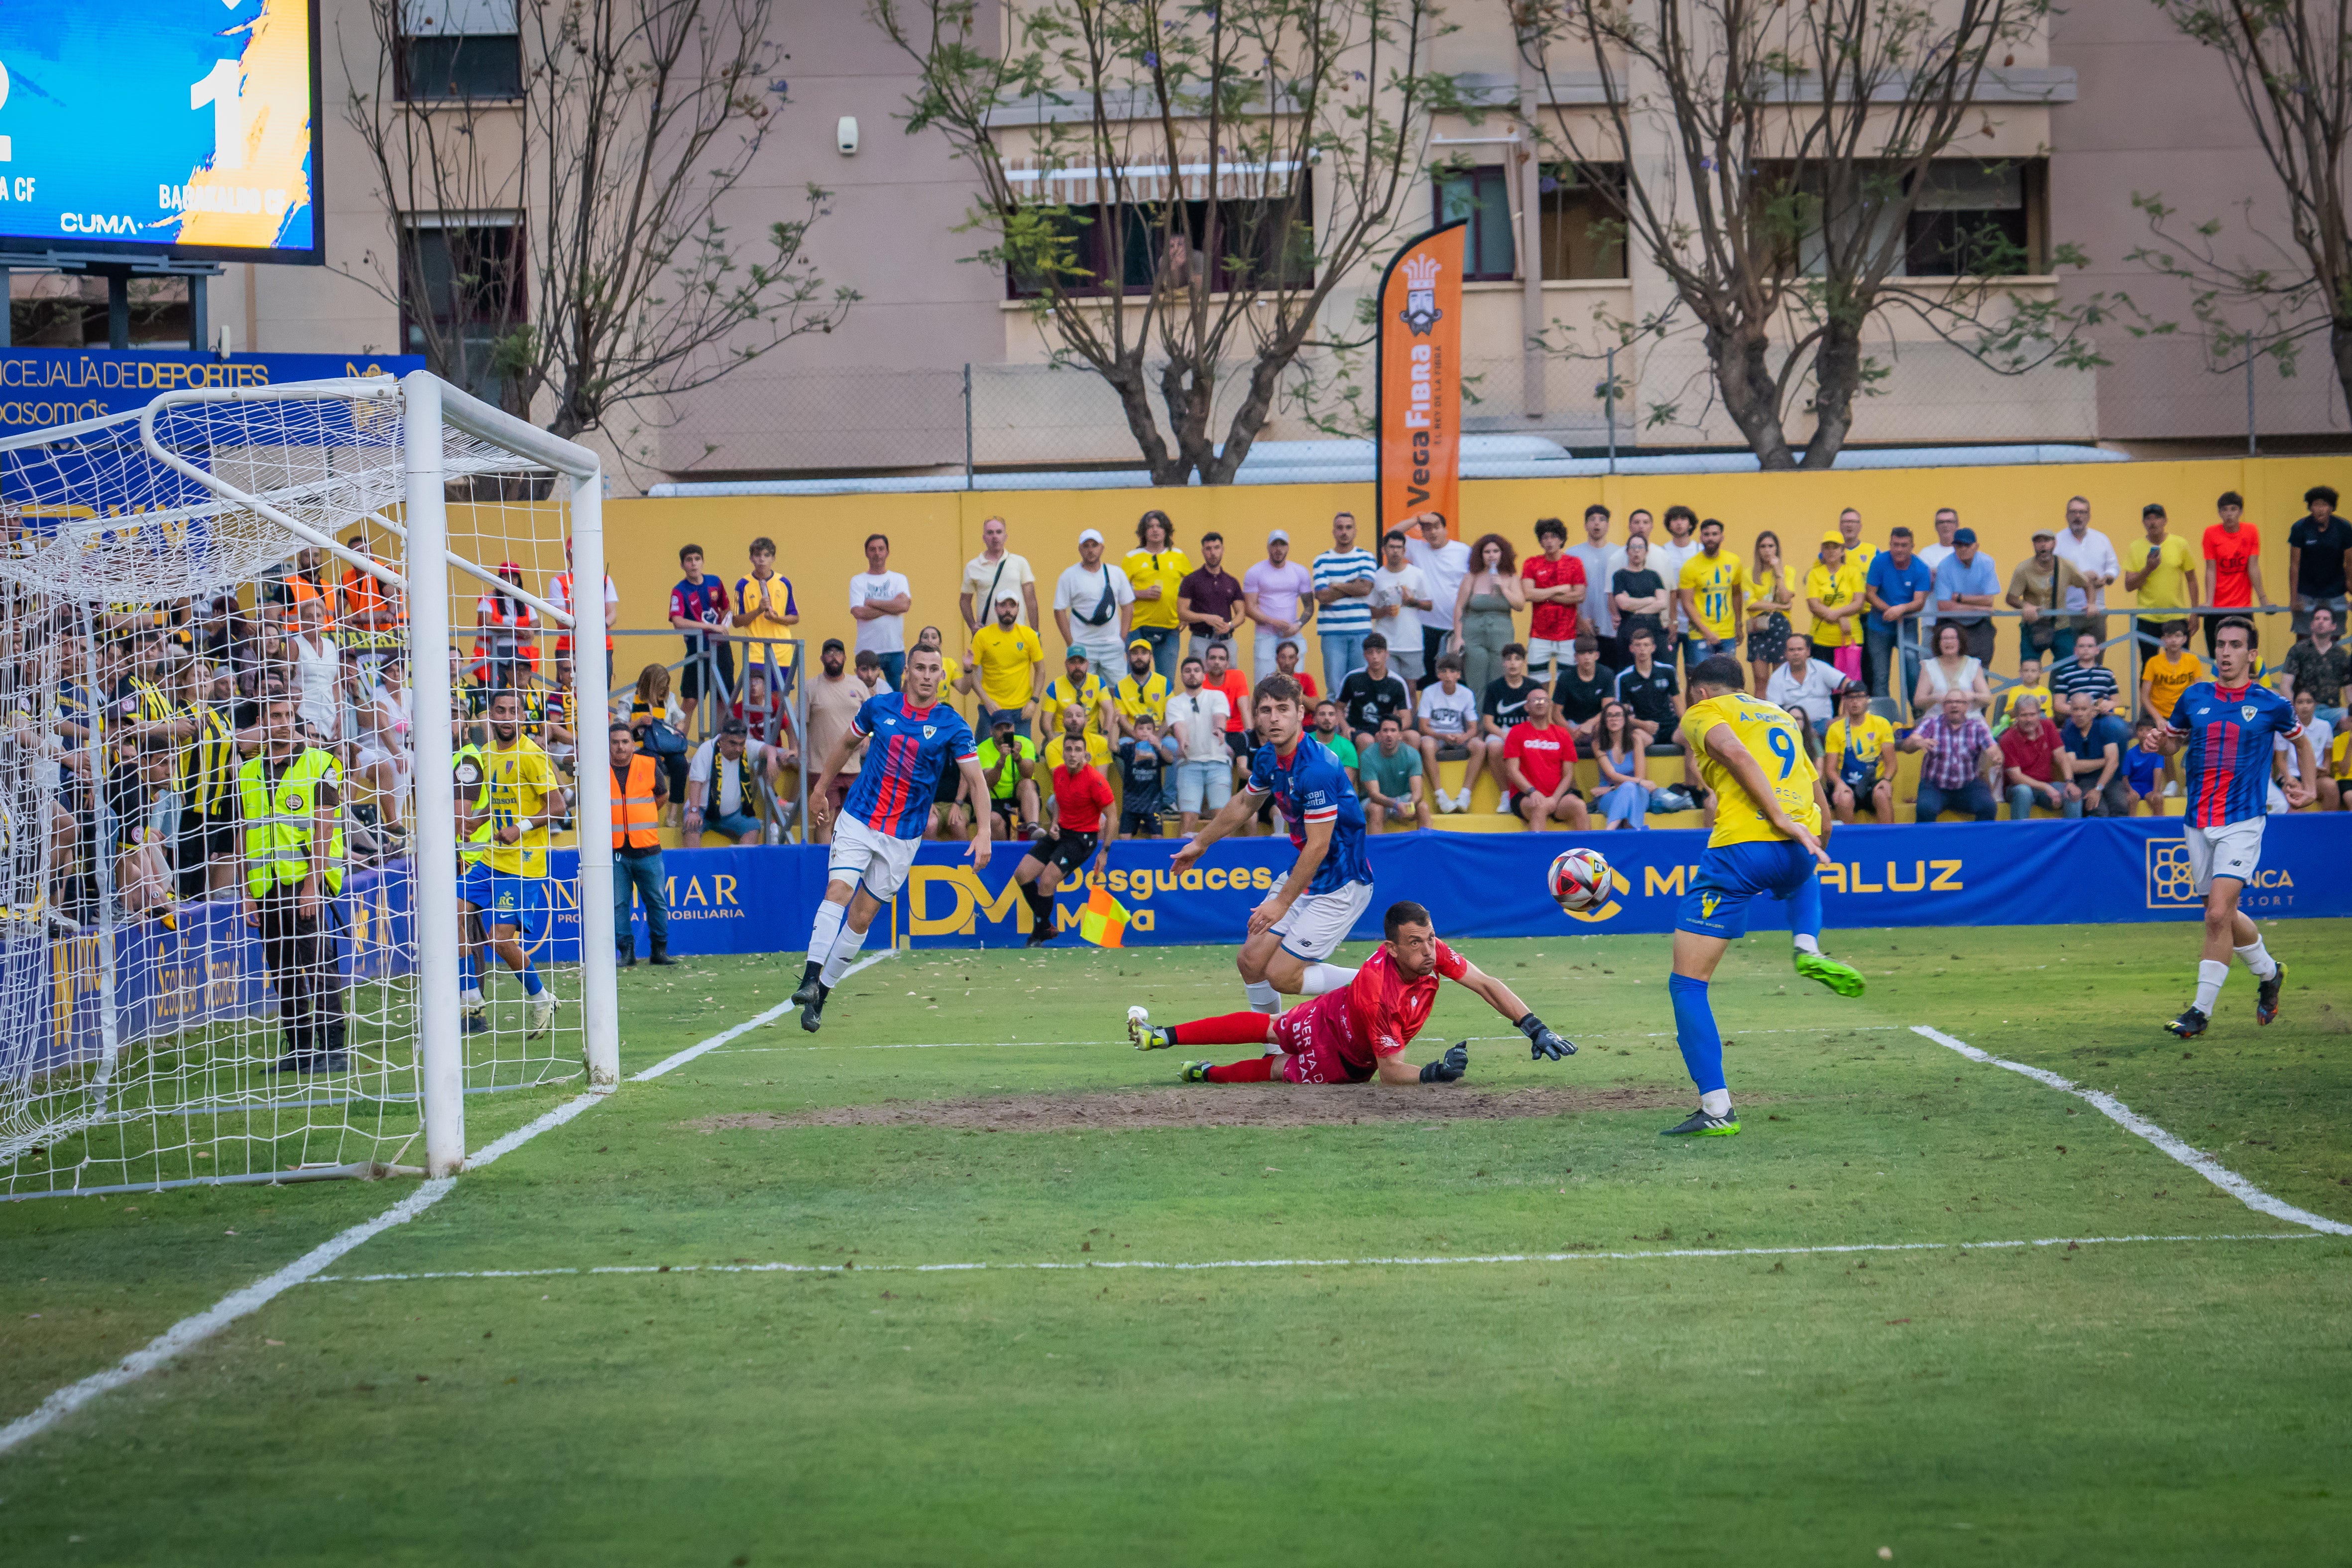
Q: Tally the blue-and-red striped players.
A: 3